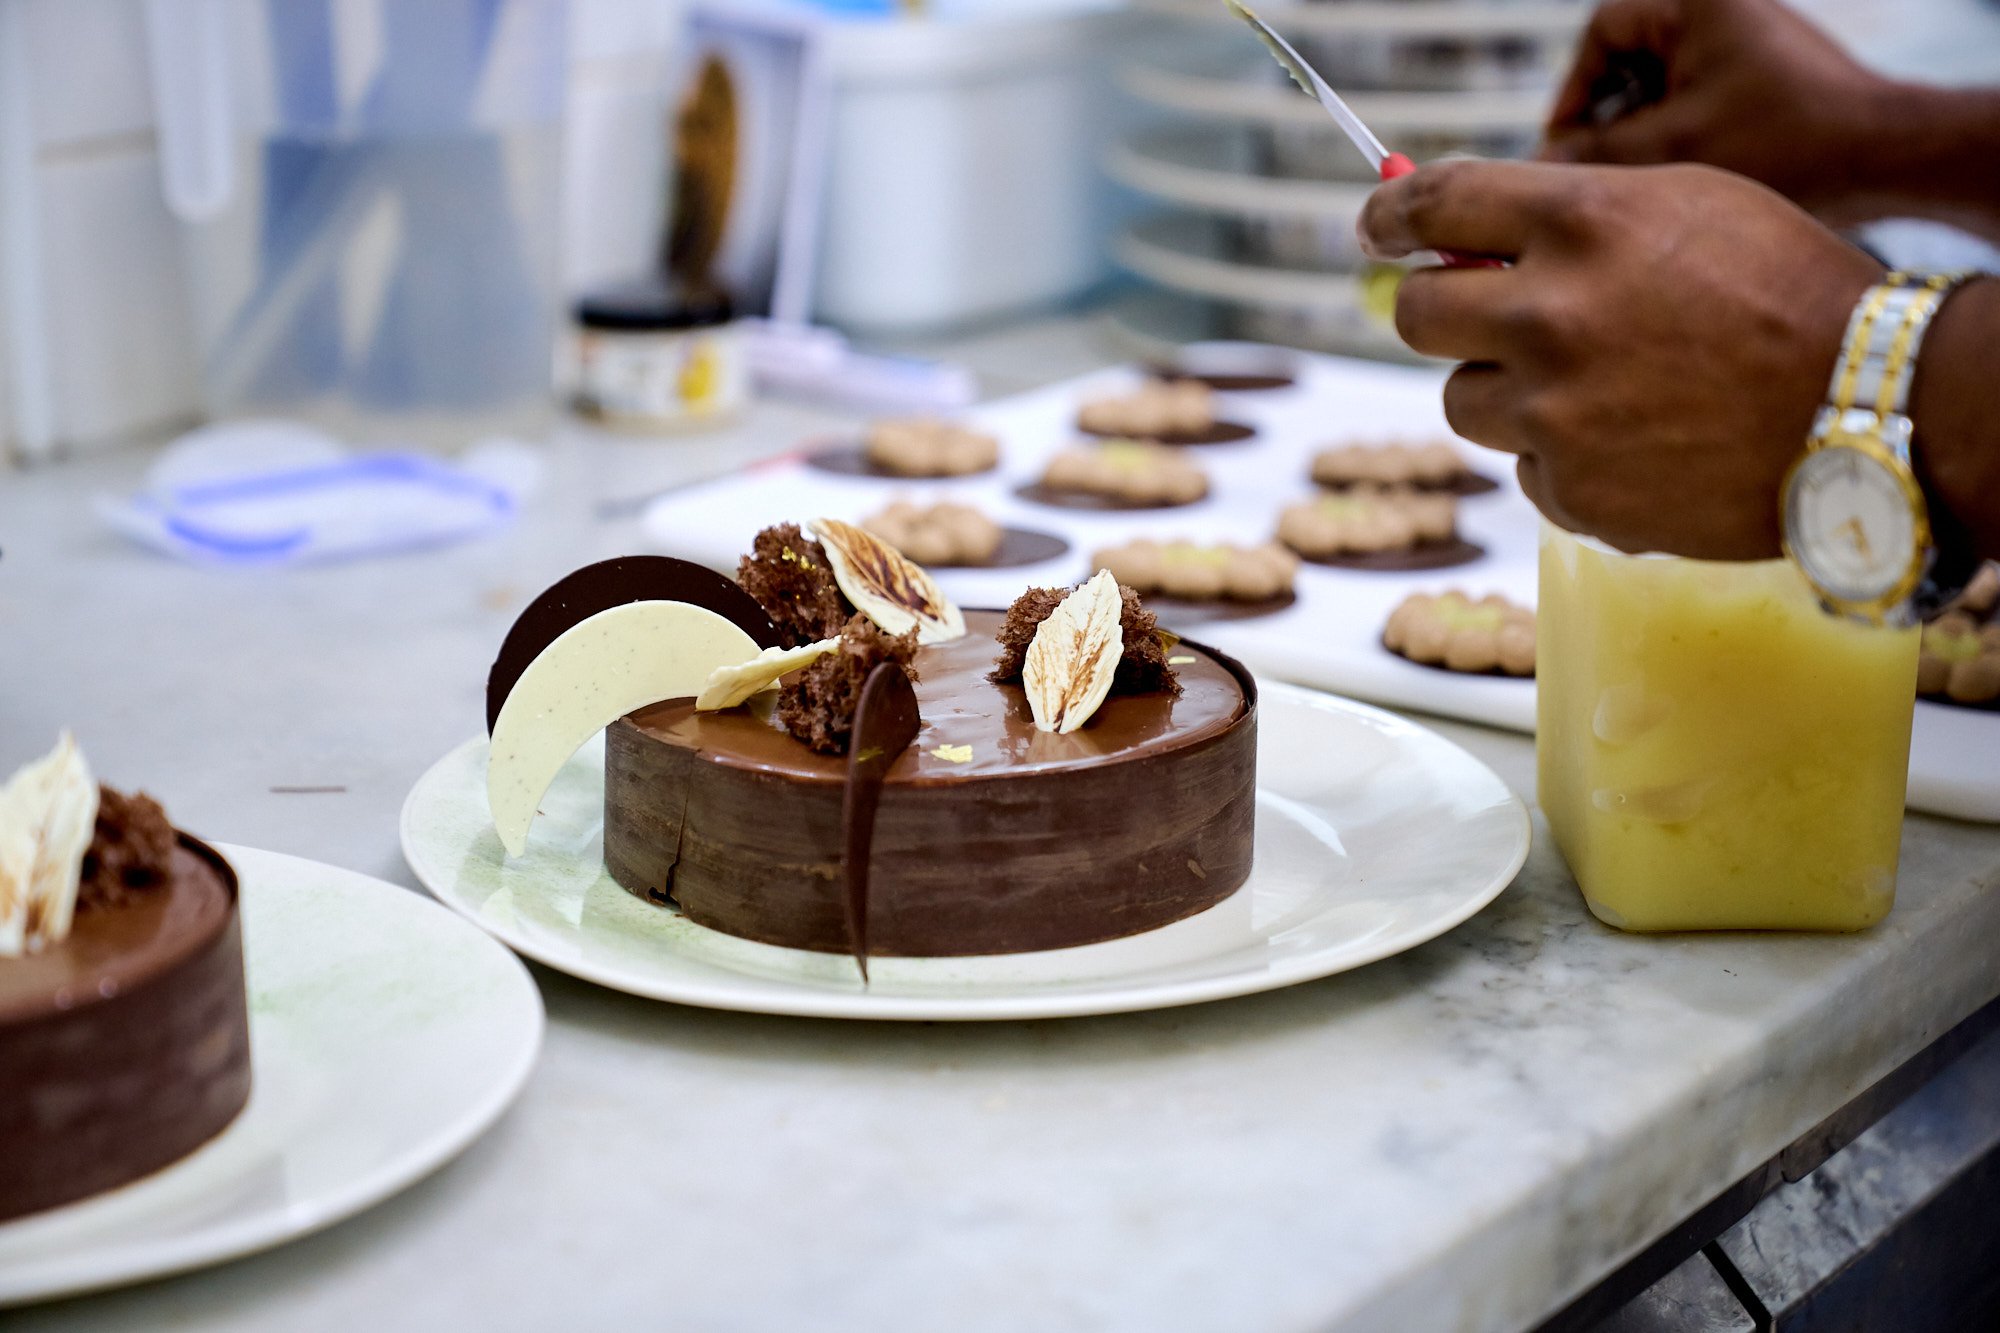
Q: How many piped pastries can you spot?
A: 9